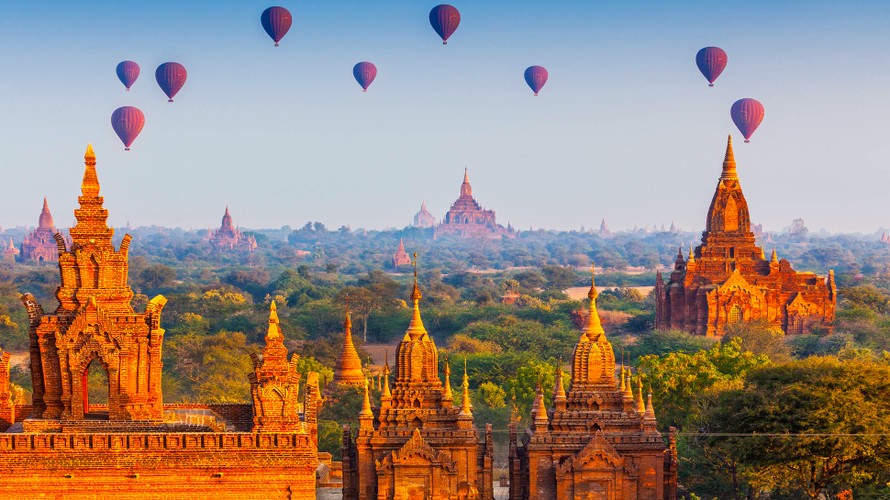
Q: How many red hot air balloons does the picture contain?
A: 9